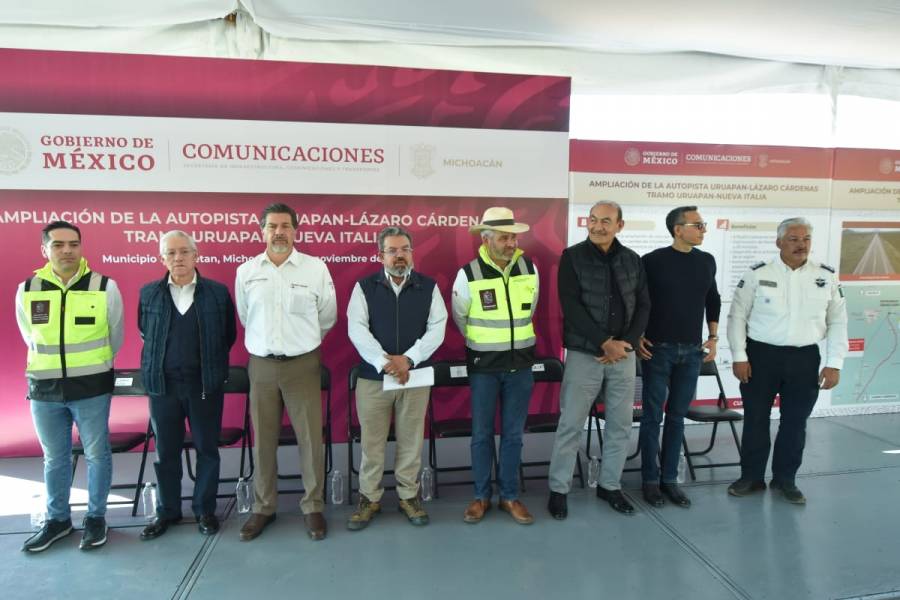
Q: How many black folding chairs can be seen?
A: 8